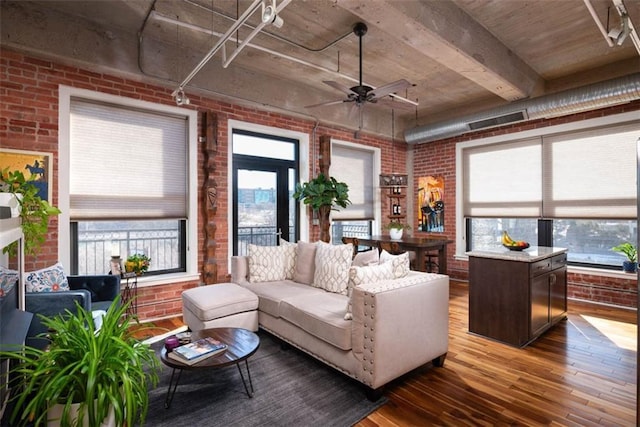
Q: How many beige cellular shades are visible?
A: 4